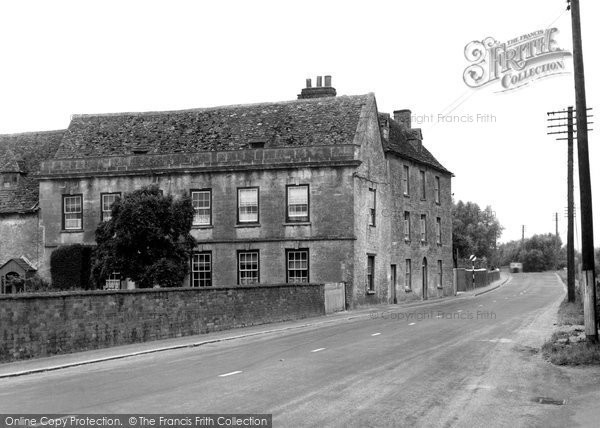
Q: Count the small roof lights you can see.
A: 2